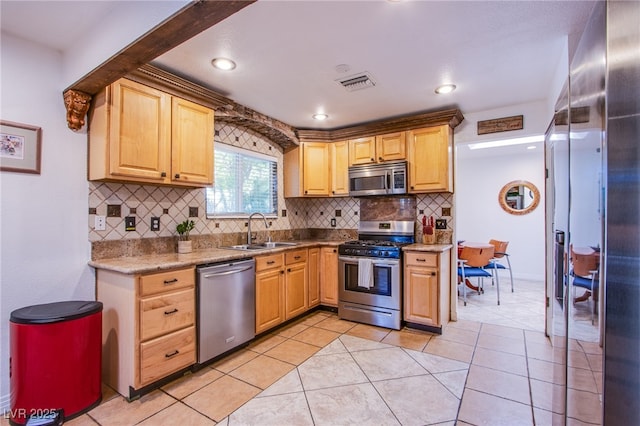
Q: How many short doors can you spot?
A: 2